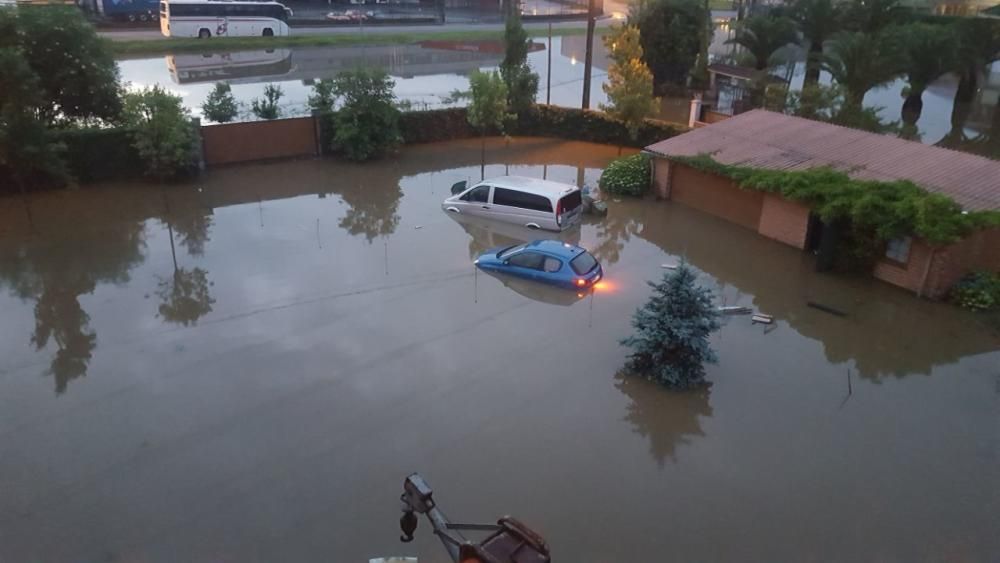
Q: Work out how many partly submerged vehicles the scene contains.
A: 2